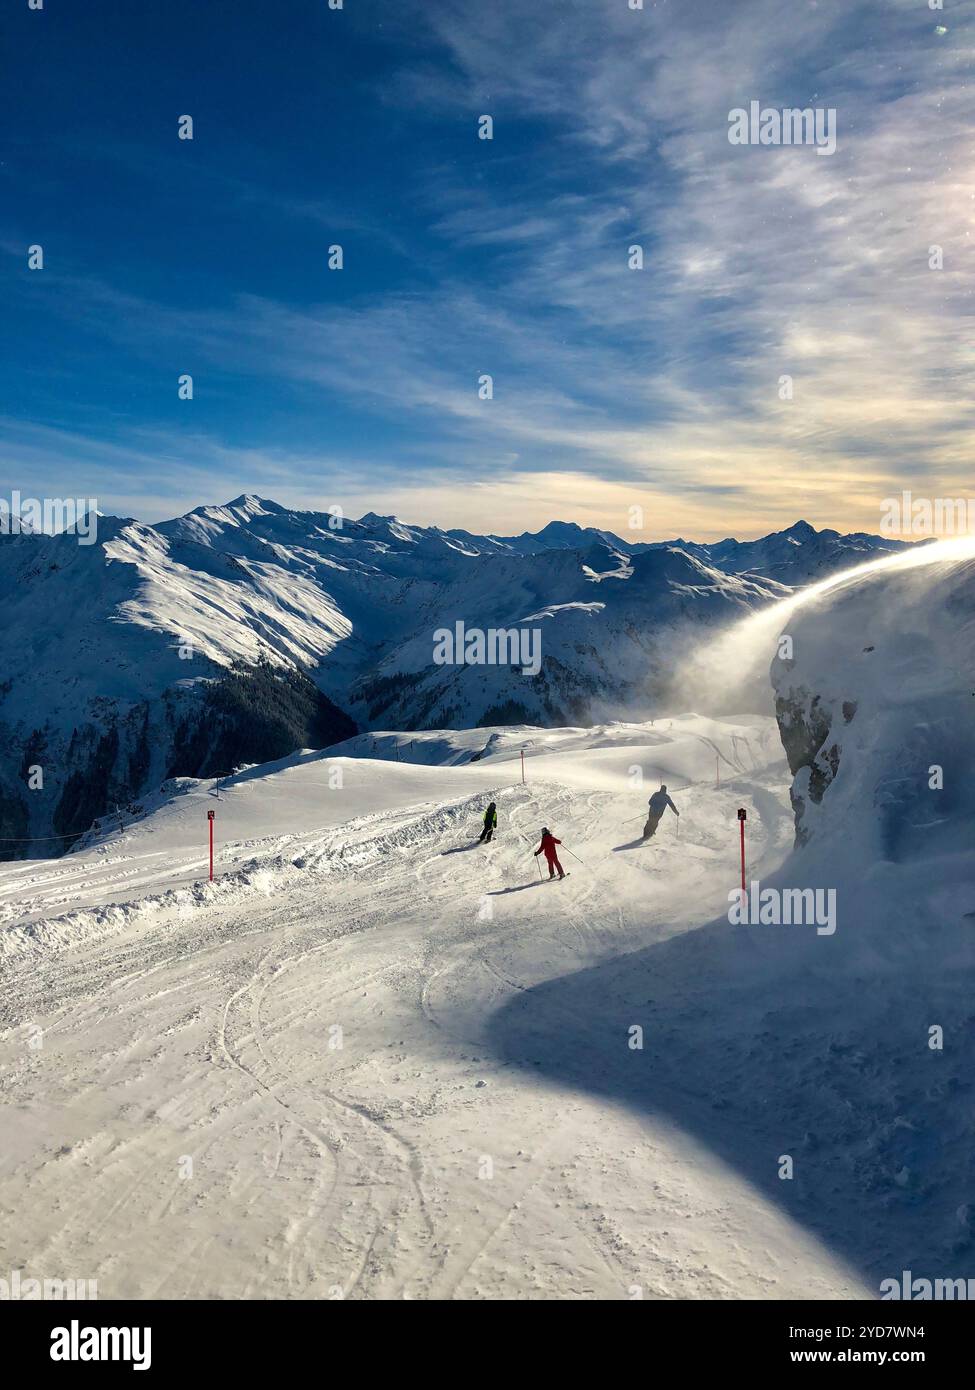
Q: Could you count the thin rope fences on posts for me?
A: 1